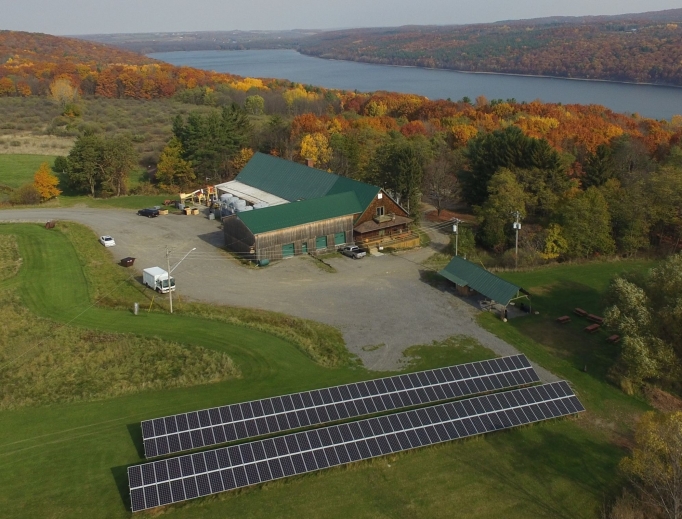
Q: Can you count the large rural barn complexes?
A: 1